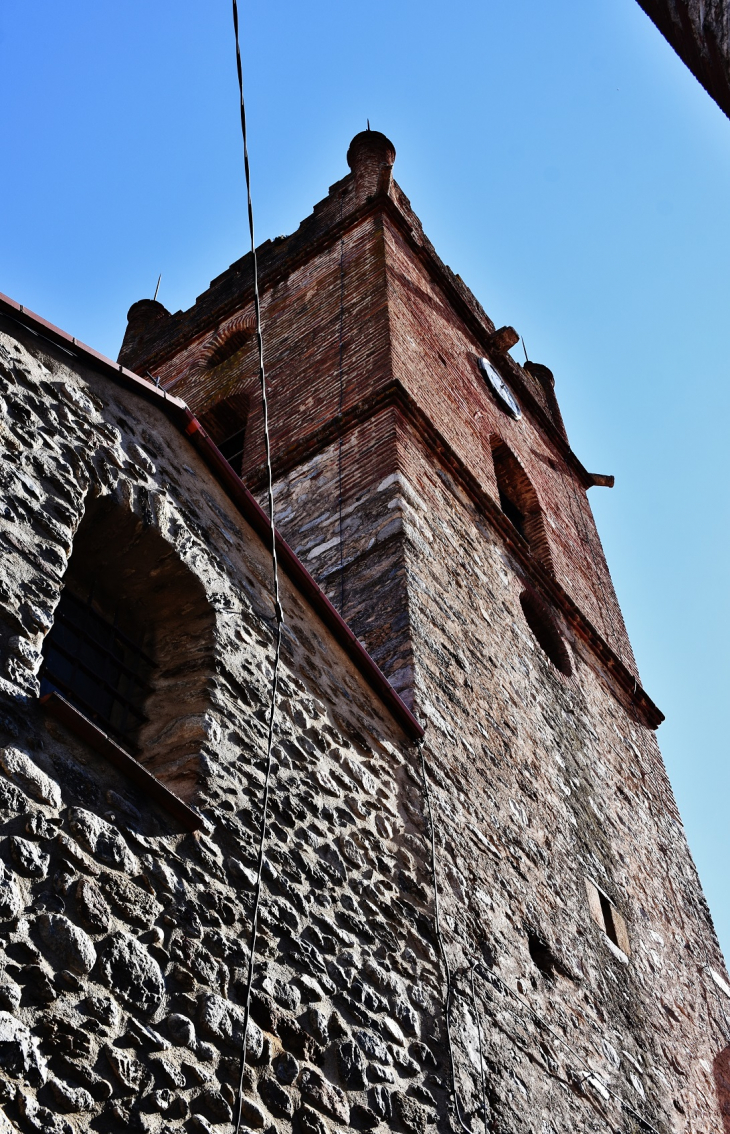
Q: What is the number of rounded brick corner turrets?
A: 3